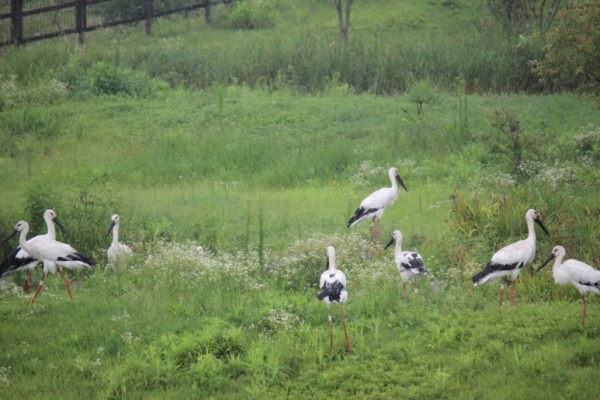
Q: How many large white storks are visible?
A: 8